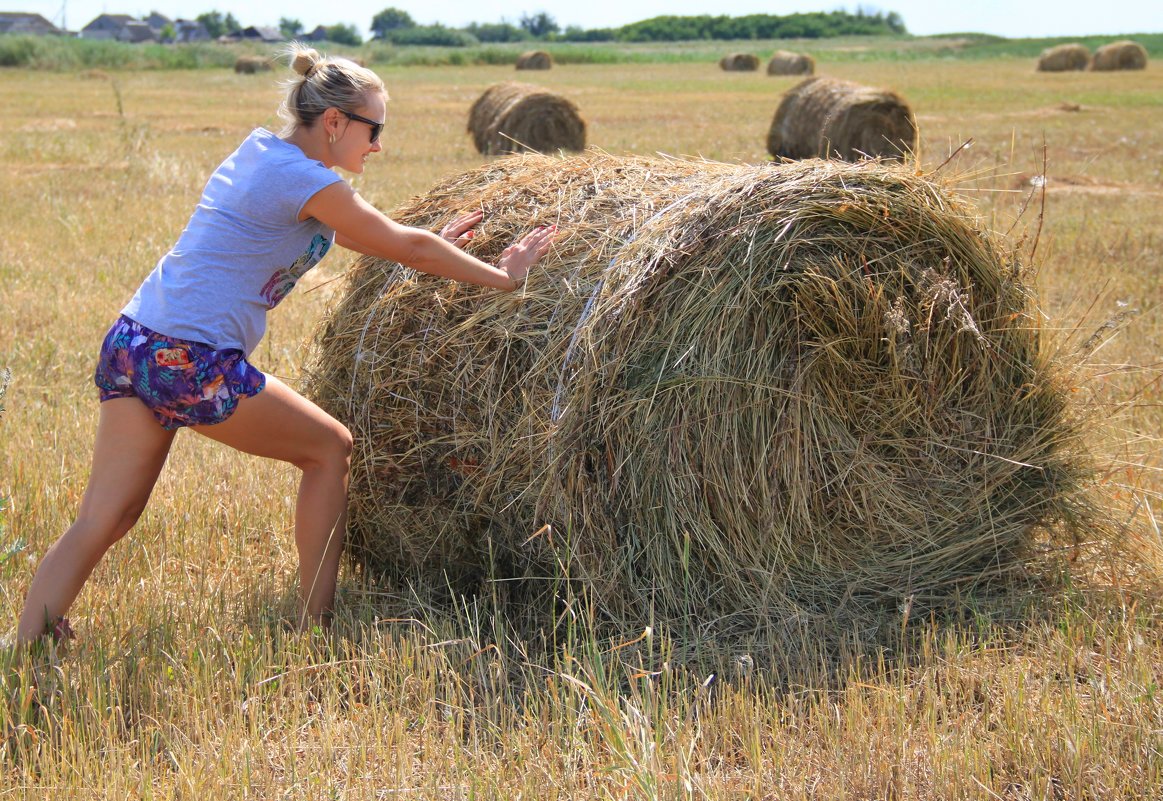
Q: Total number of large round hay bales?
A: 9